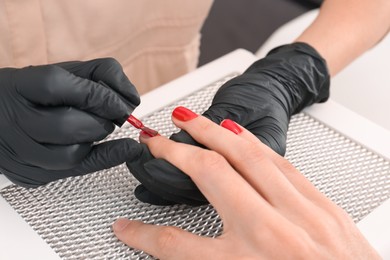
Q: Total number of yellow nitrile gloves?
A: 0